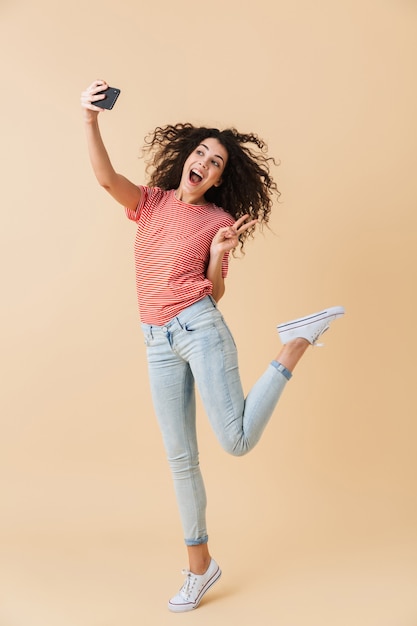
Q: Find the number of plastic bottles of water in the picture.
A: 0